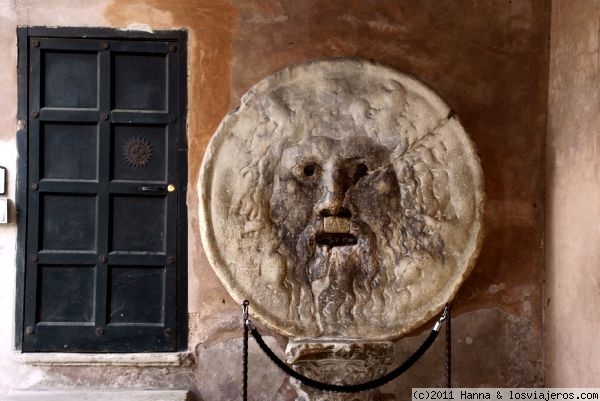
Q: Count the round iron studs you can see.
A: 13